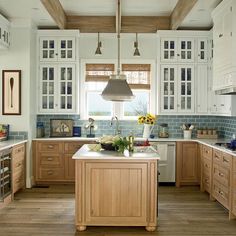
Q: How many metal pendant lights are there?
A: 3